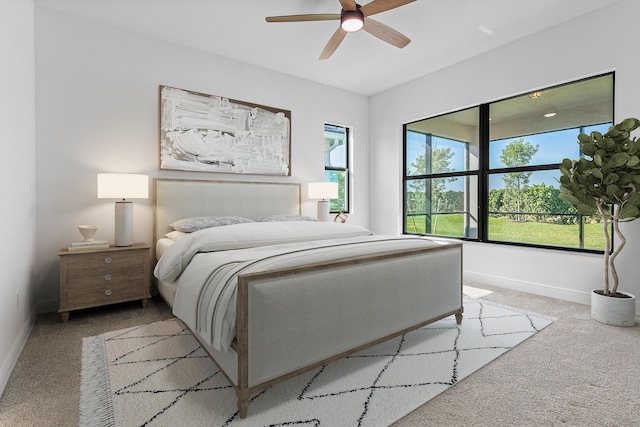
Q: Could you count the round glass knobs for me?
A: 3